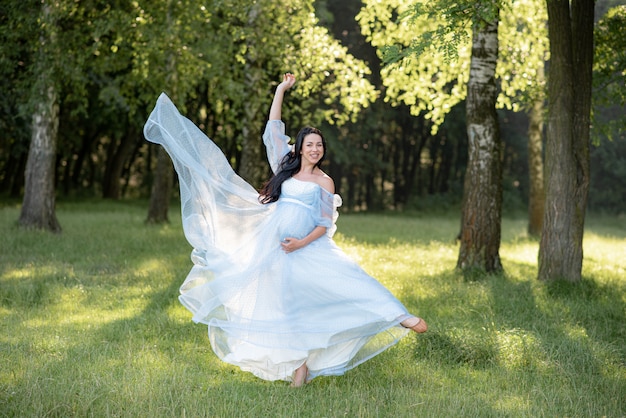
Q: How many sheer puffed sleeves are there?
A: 2